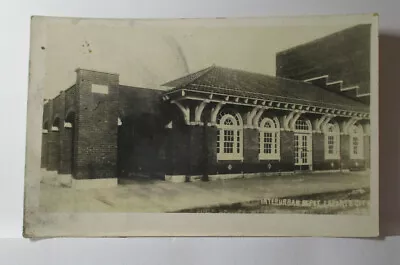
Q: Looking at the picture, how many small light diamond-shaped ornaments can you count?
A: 4